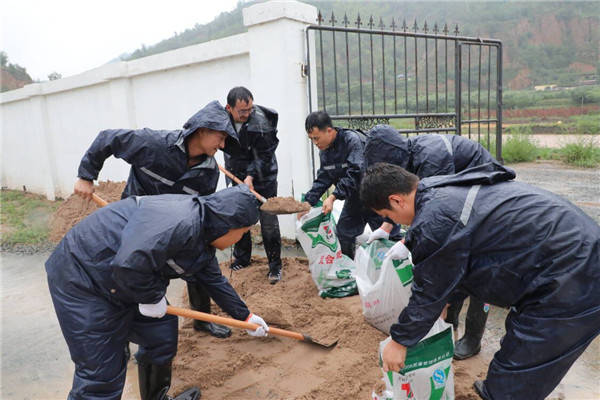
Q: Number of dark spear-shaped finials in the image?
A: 13